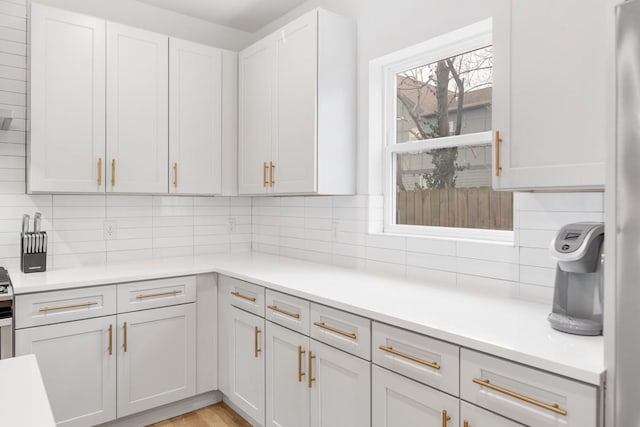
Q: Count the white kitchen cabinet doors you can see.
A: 13